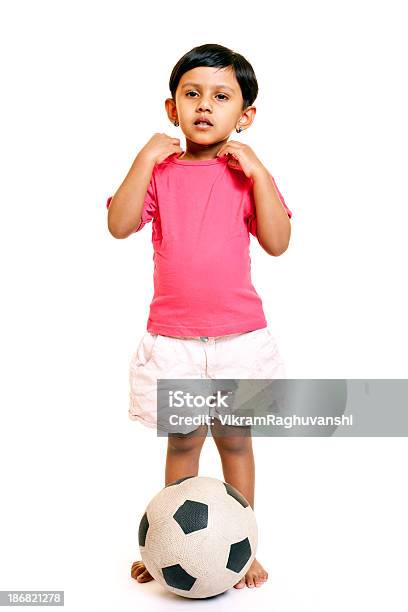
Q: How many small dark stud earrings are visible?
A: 2